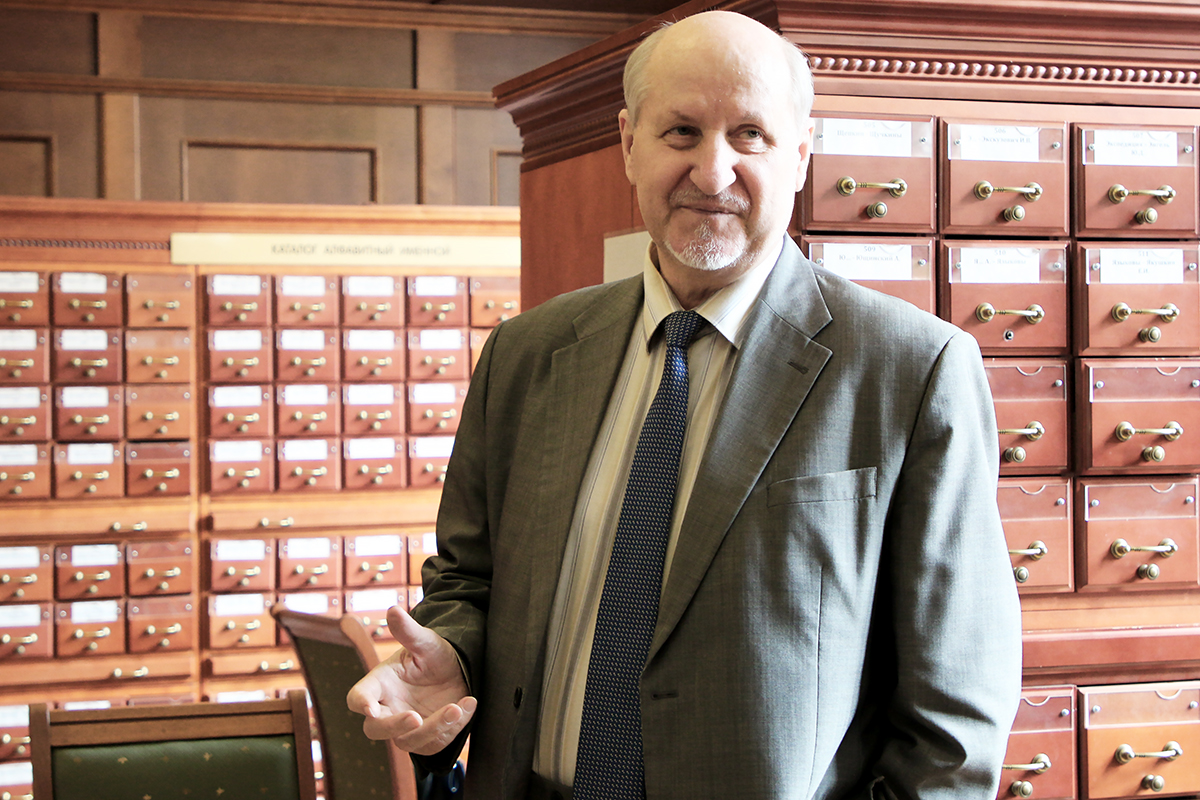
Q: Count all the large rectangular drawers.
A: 12